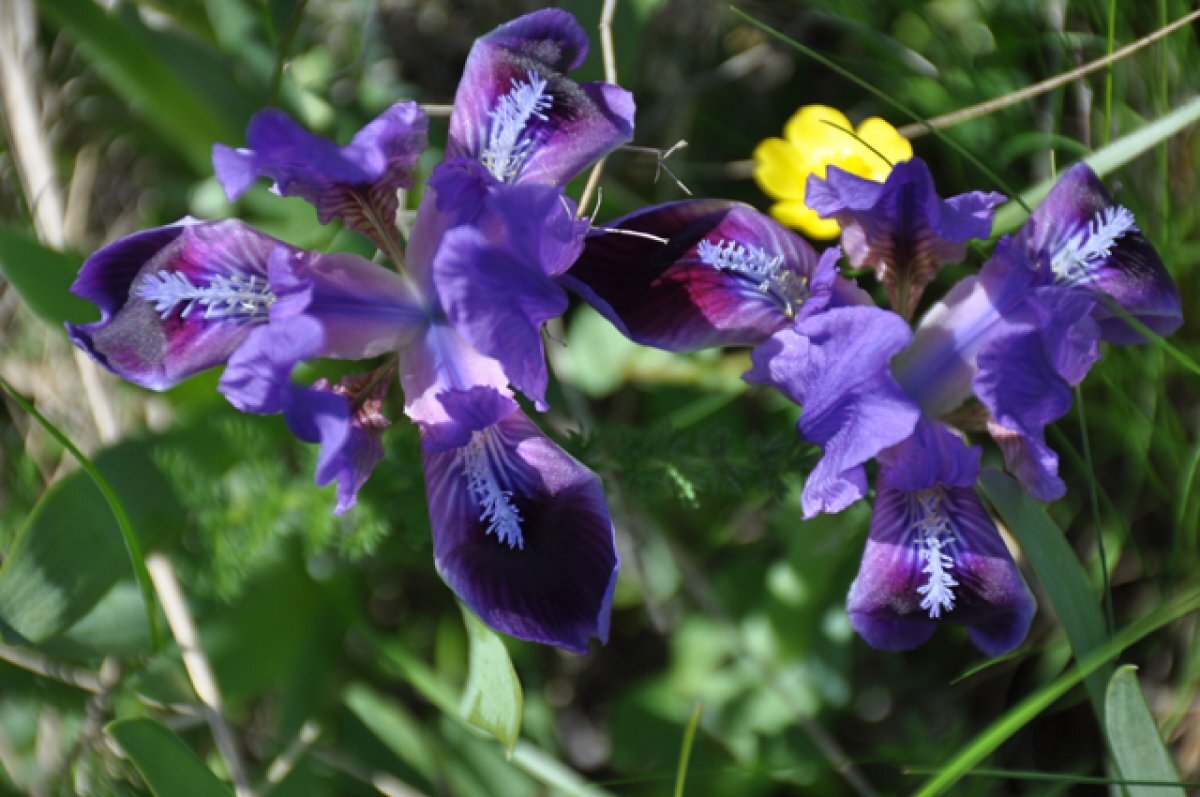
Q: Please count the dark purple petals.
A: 6